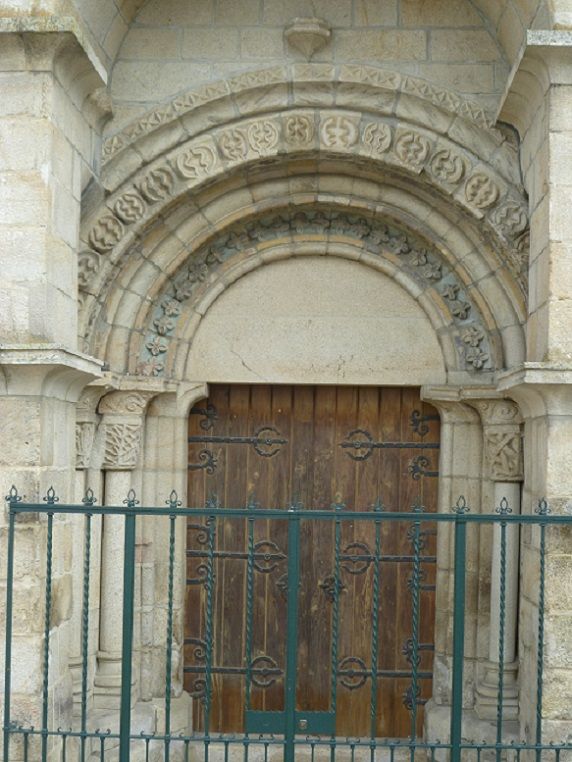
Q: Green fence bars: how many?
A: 14